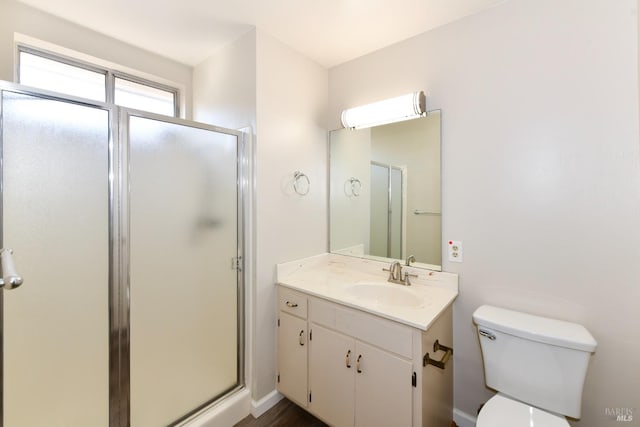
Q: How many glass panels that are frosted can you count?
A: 2